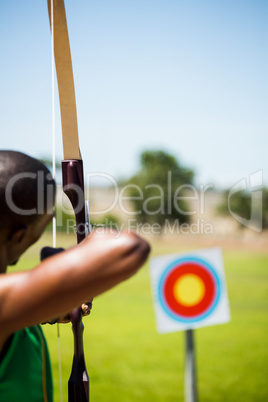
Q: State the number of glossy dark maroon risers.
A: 1